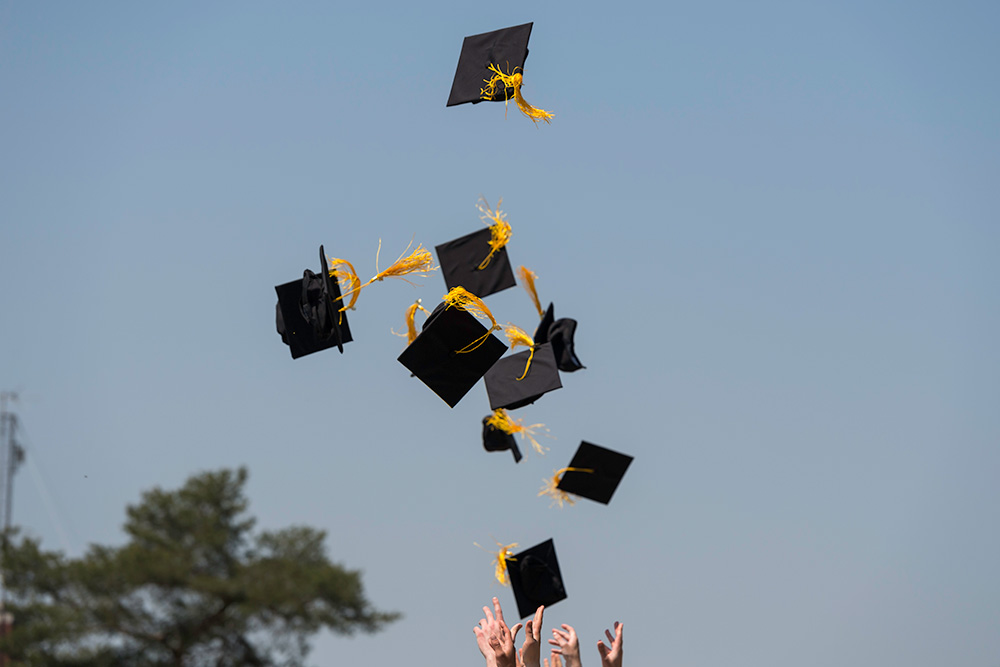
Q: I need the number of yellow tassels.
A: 11